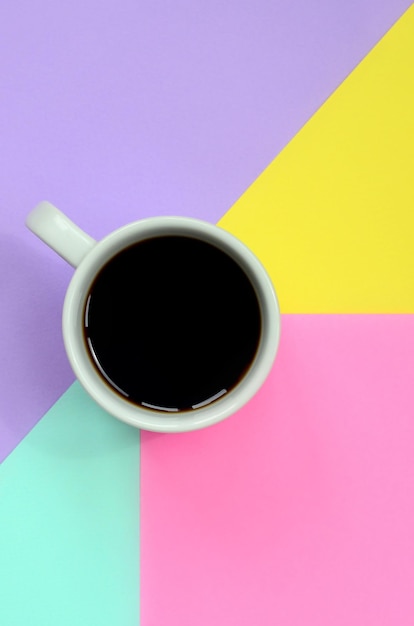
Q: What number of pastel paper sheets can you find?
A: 4